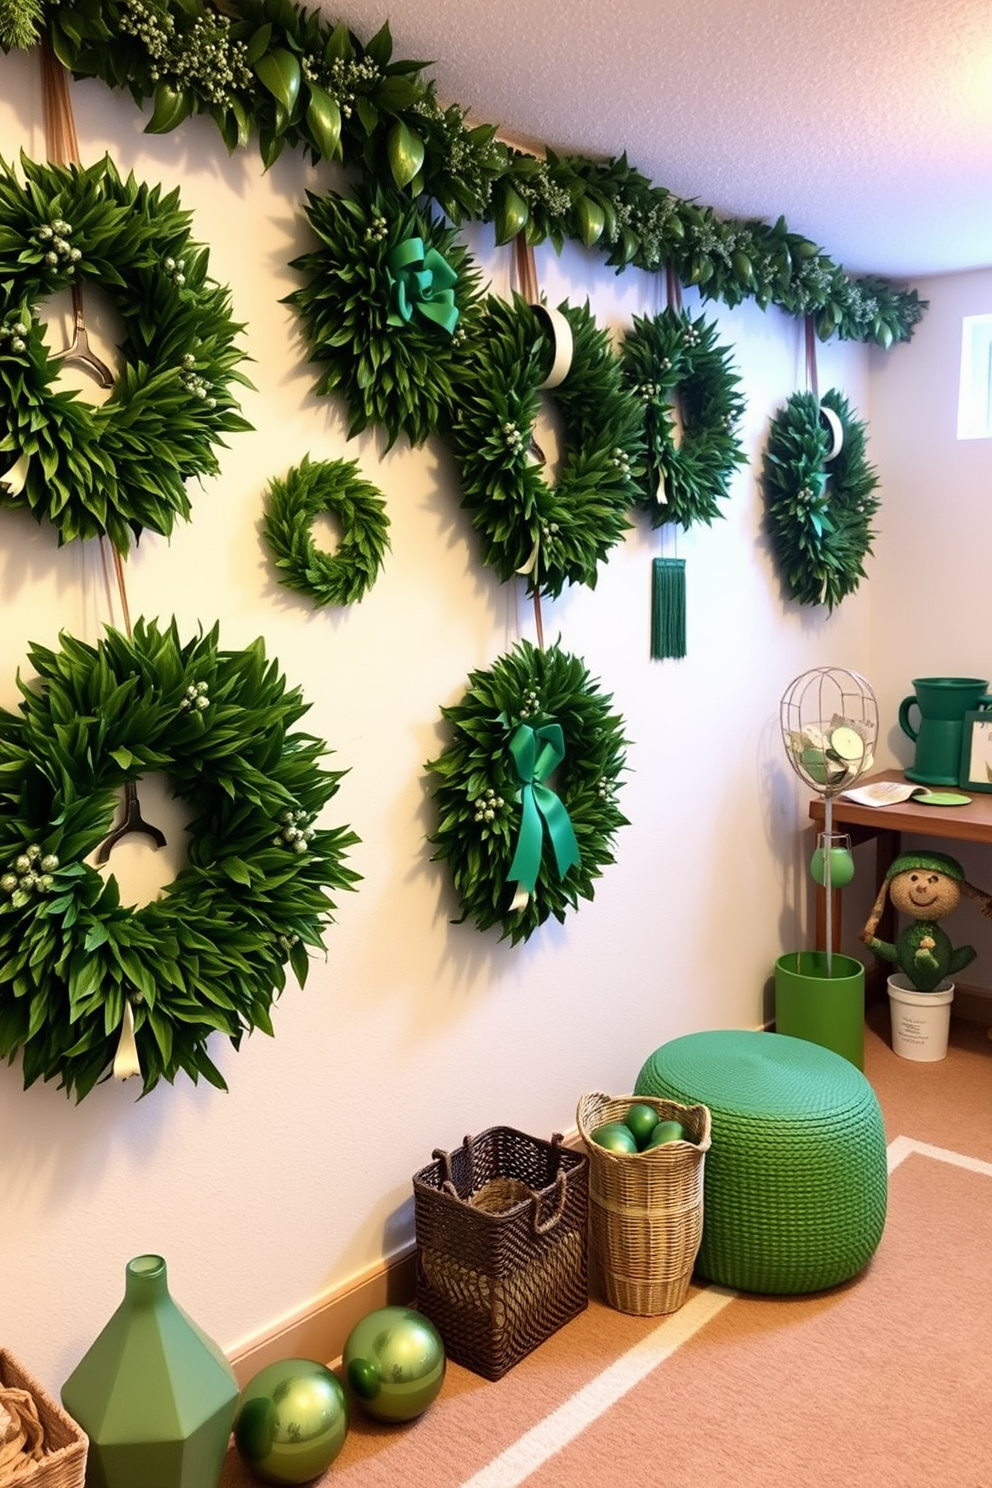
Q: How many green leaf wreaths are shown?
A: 8